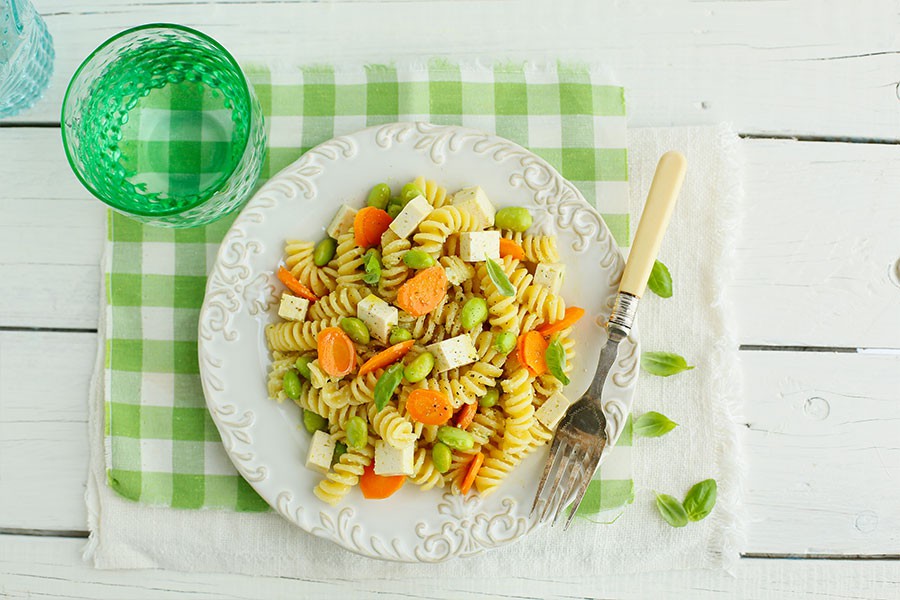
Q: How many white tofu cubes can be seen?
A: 11